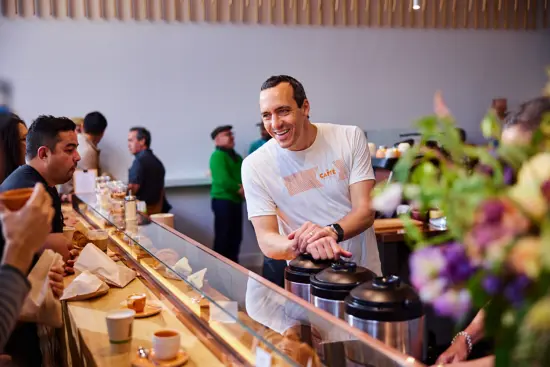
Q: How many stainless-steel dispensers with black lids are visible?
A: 3